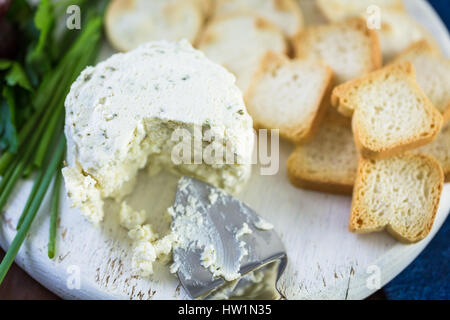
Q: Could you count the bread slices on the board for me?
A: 7